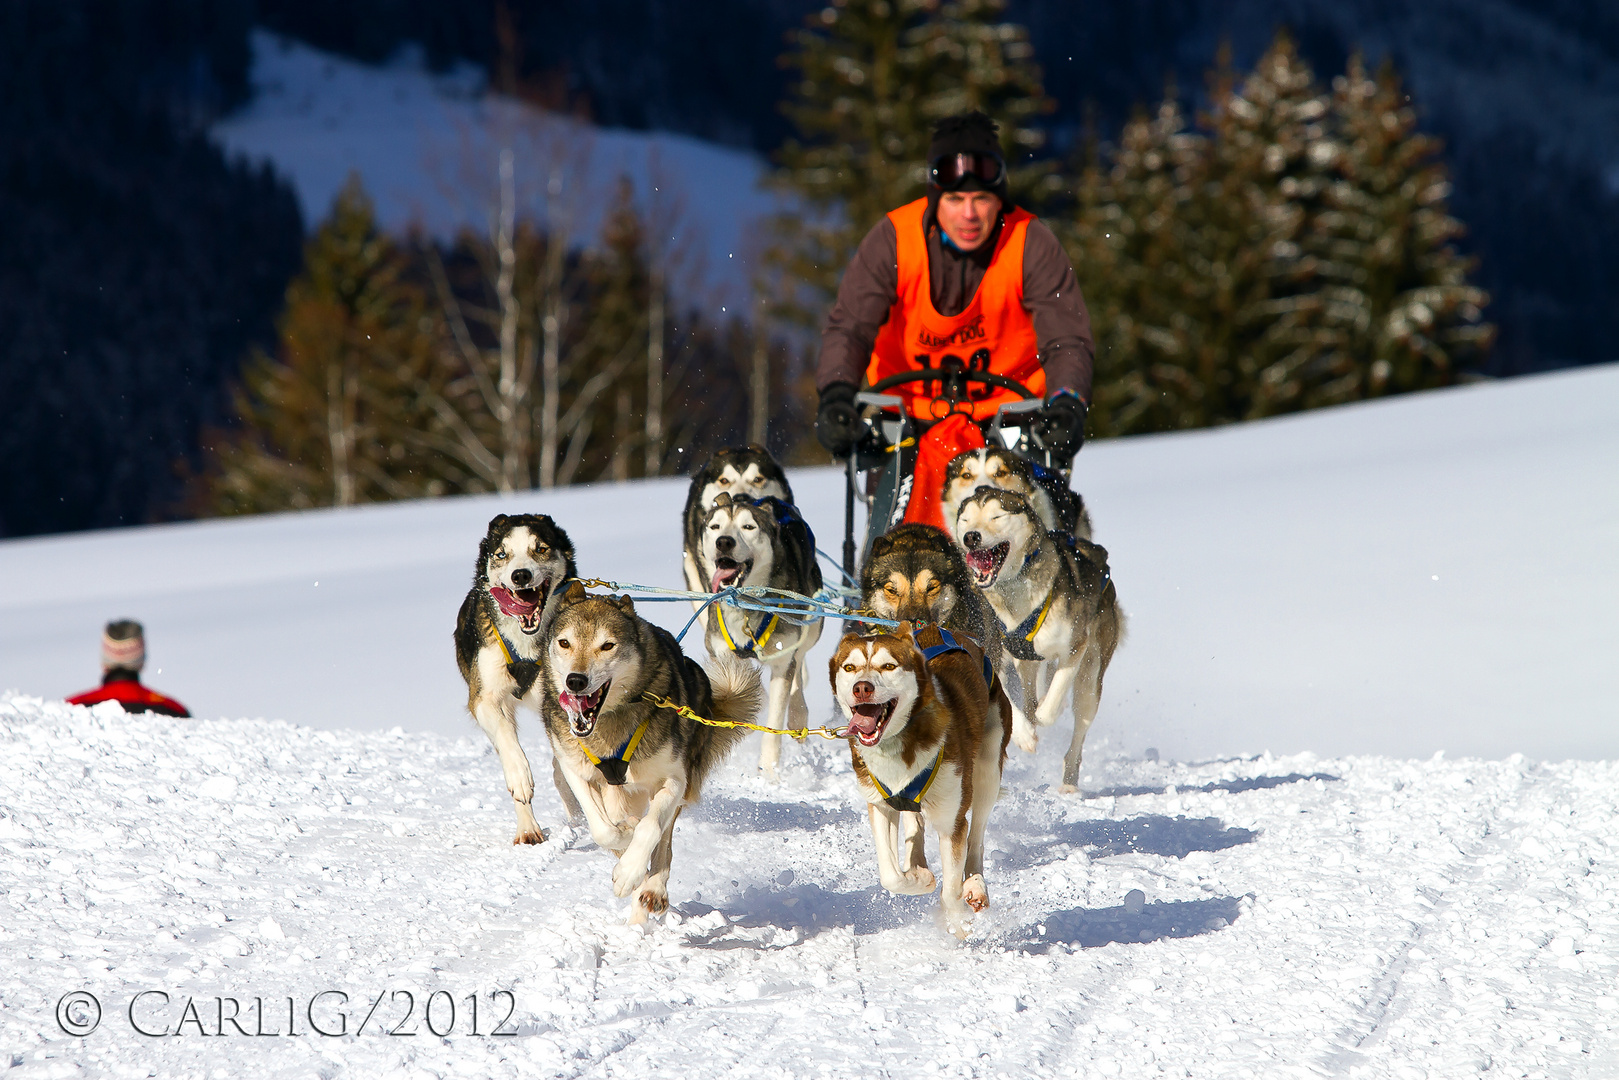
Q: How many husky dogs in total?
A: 8